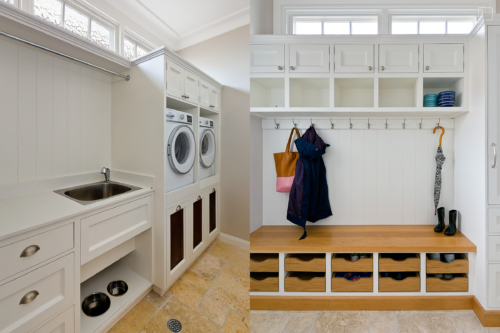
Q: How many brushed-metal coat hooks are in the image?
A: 10